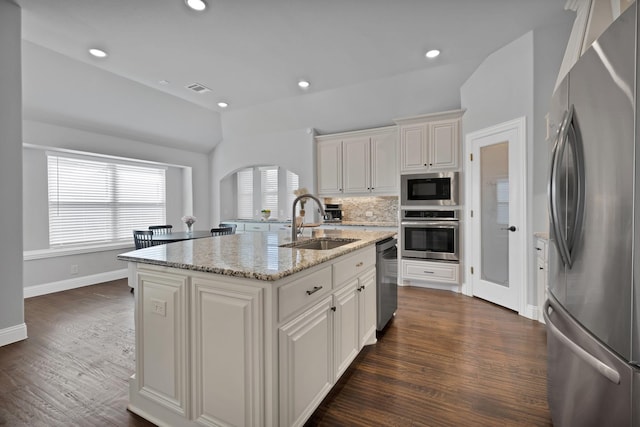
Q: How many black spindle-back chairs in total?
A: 4